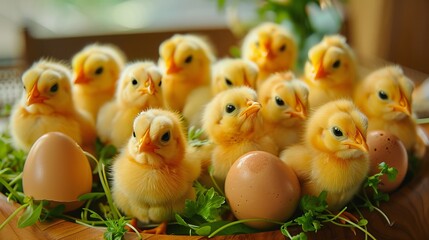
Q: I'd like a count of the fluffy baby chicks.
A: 12